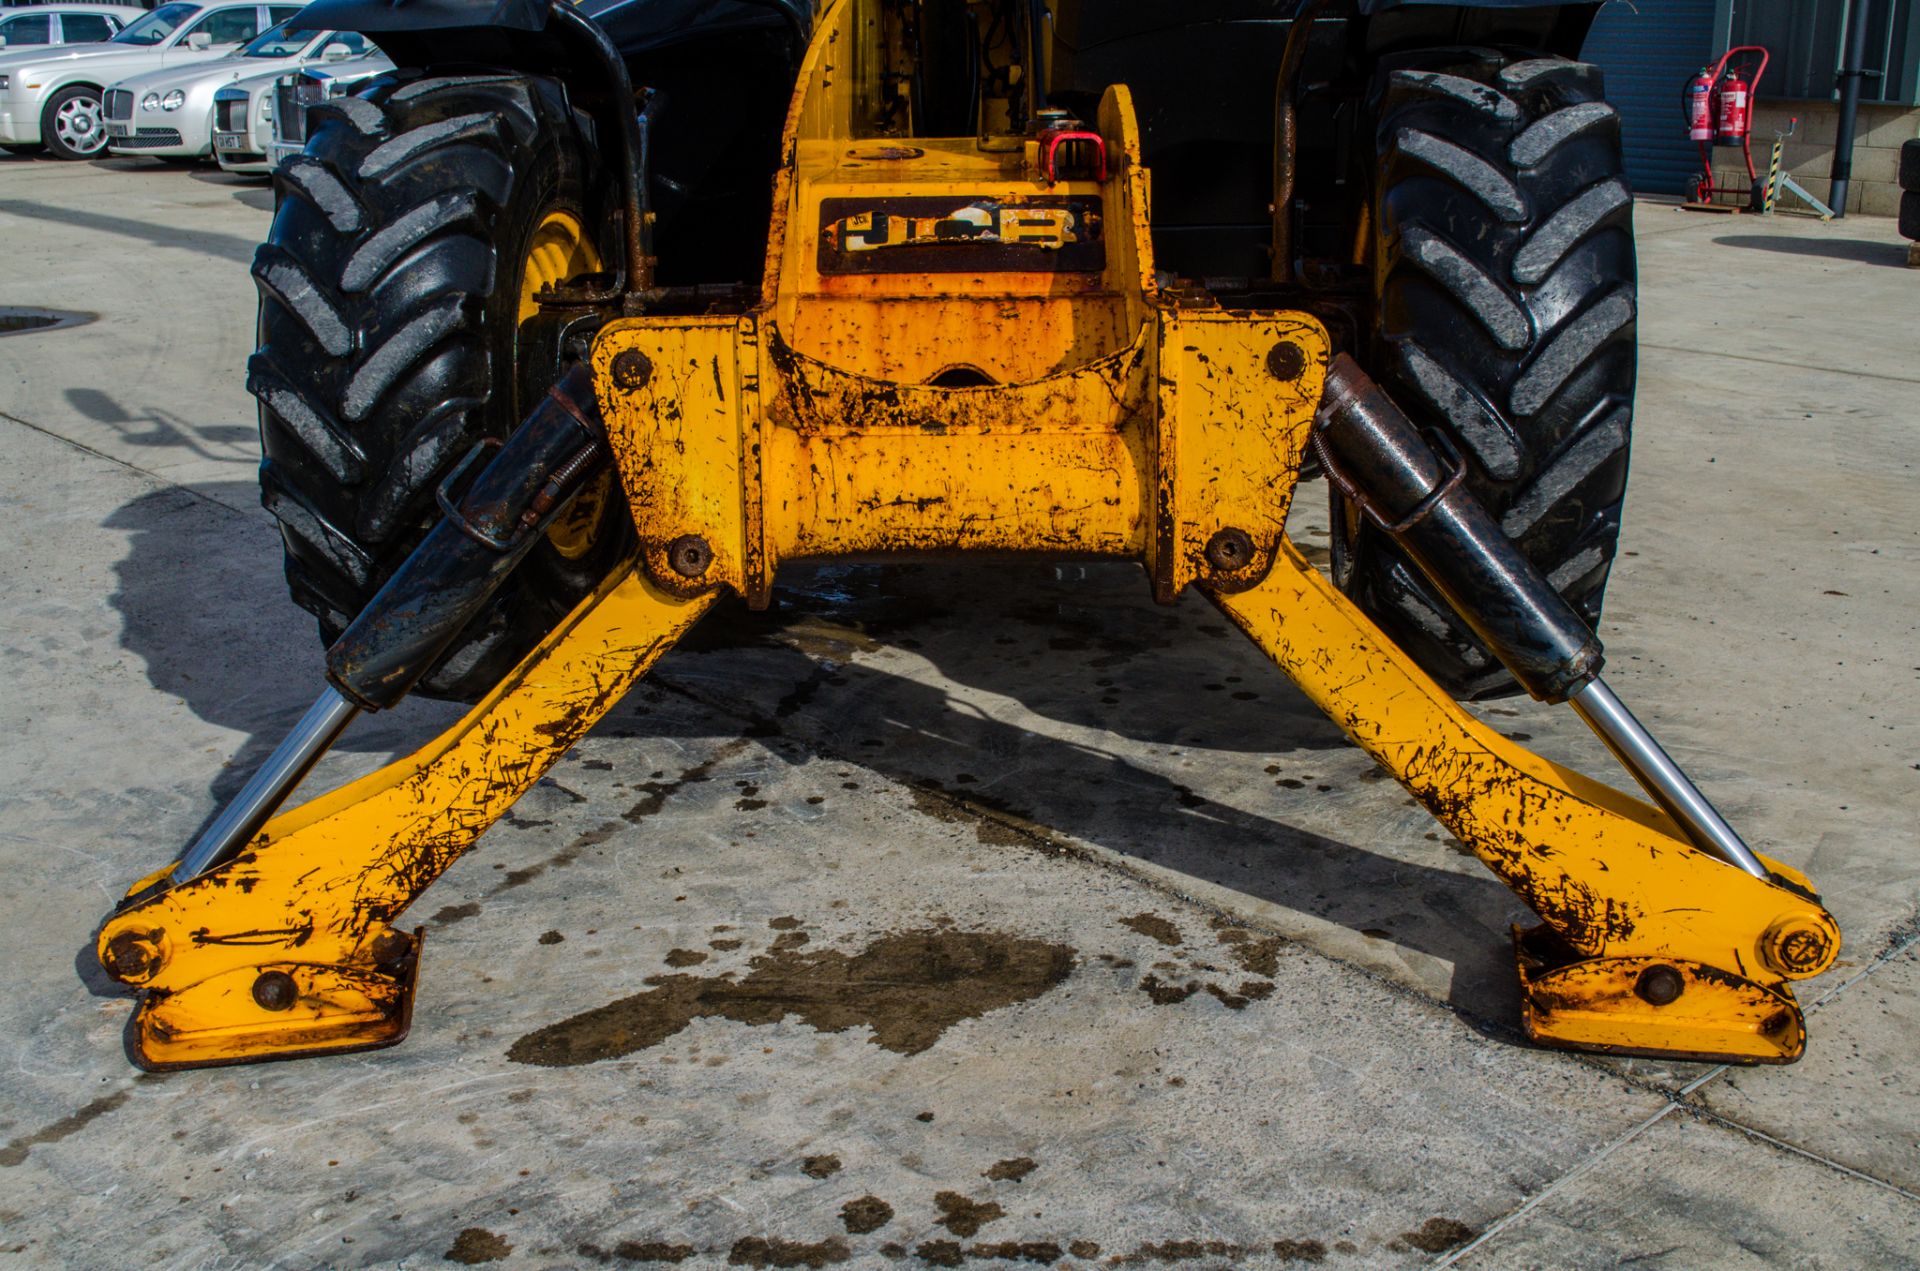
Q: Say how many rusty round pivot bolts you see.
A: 8